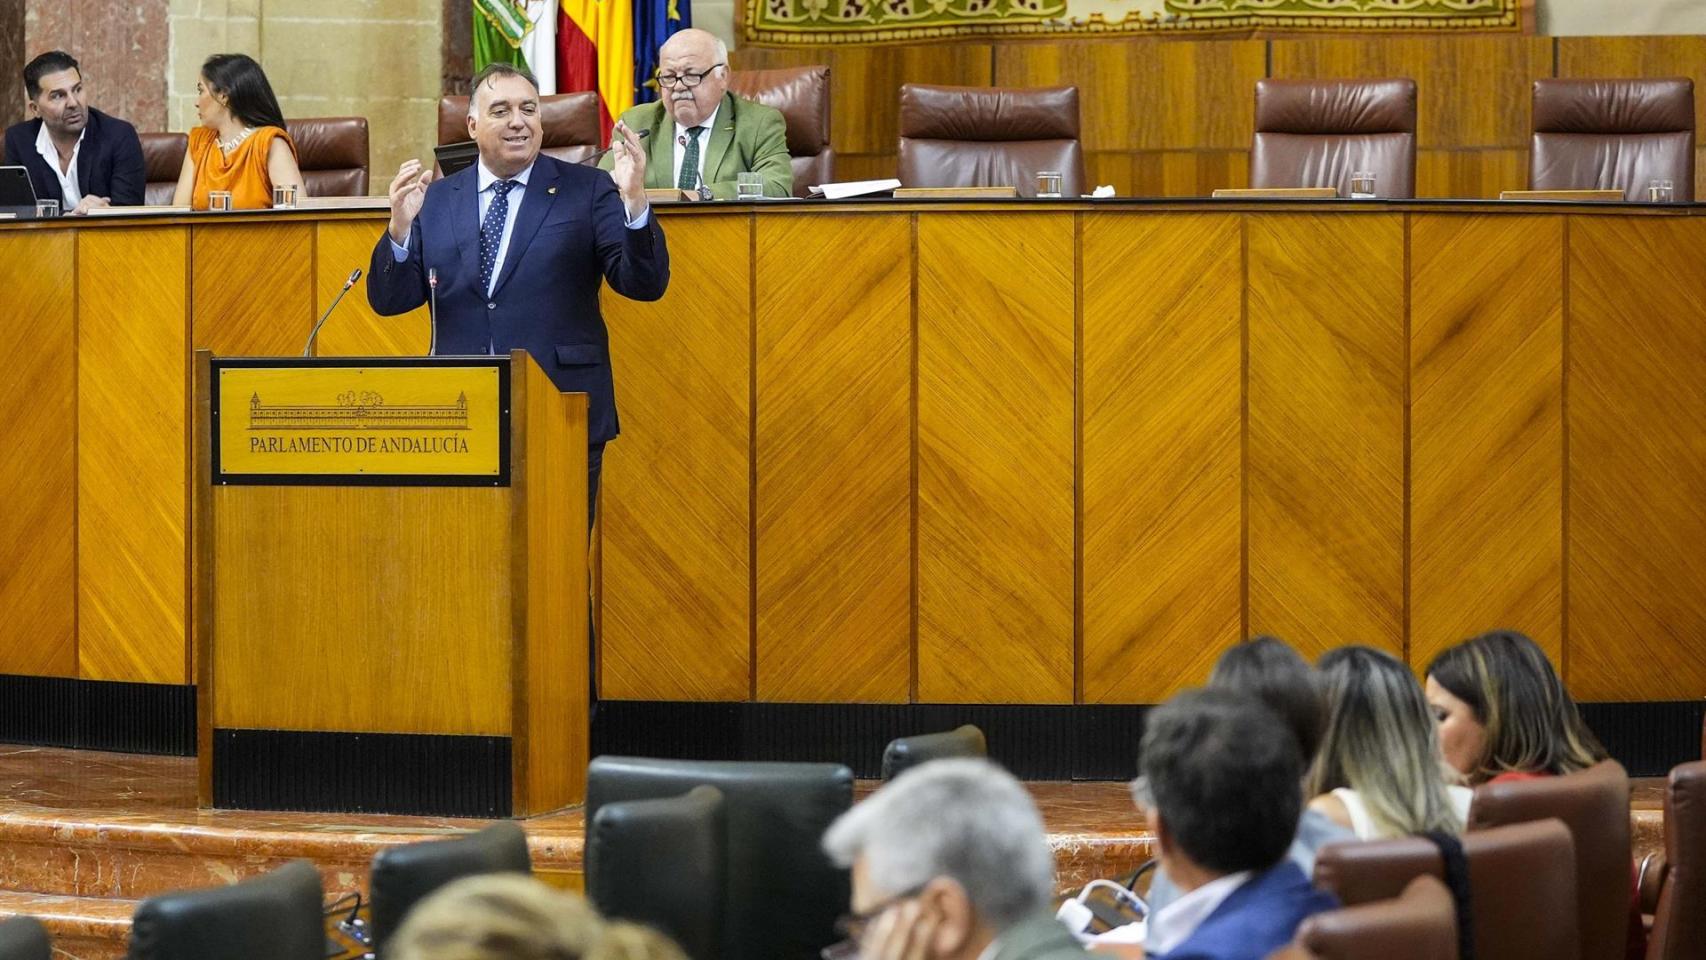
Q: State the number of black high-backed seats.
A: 6